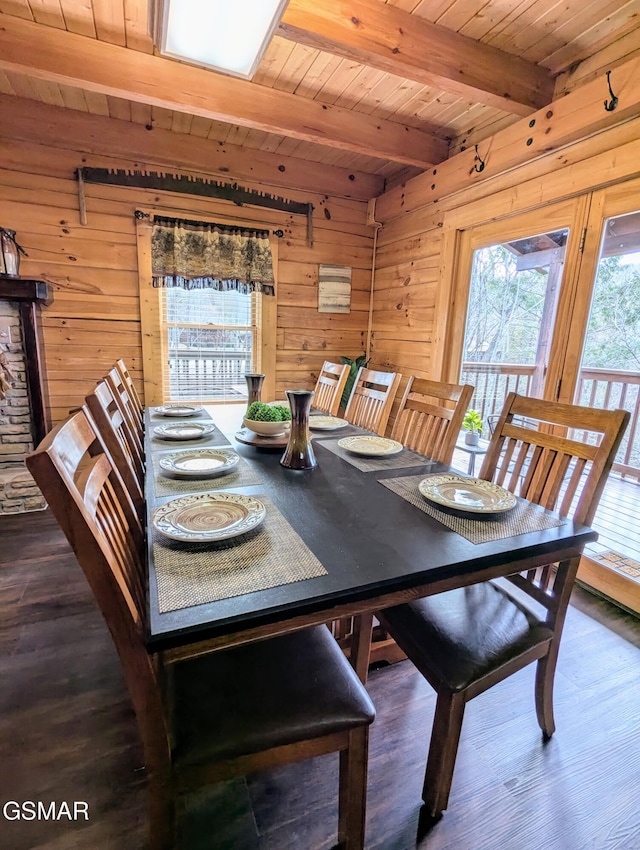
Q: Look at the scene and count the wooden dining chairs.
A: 8